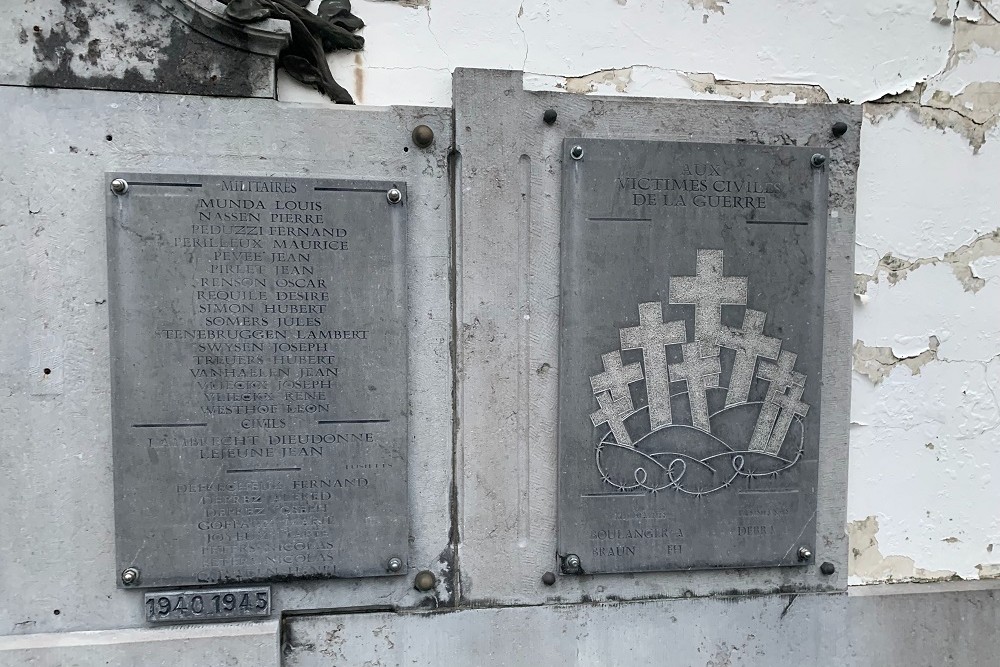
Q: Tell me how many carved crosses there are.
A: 8